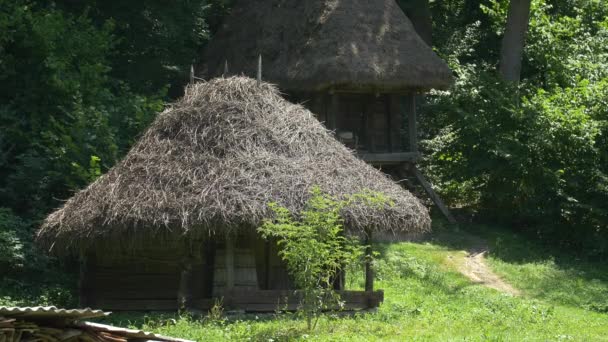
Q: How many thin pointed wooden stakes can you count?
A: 3